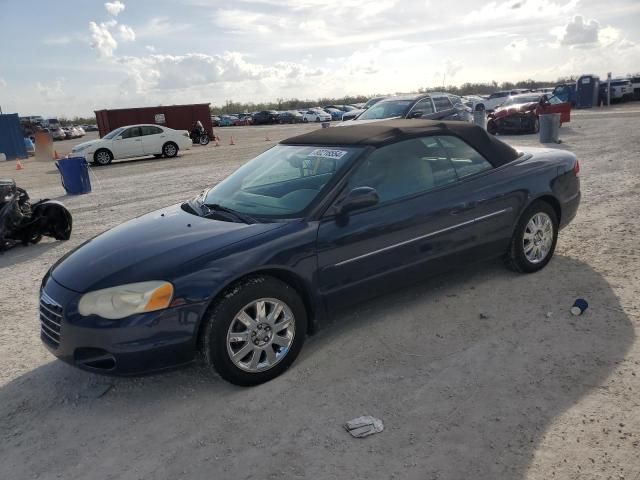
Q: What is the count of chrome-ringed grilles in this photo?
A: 1